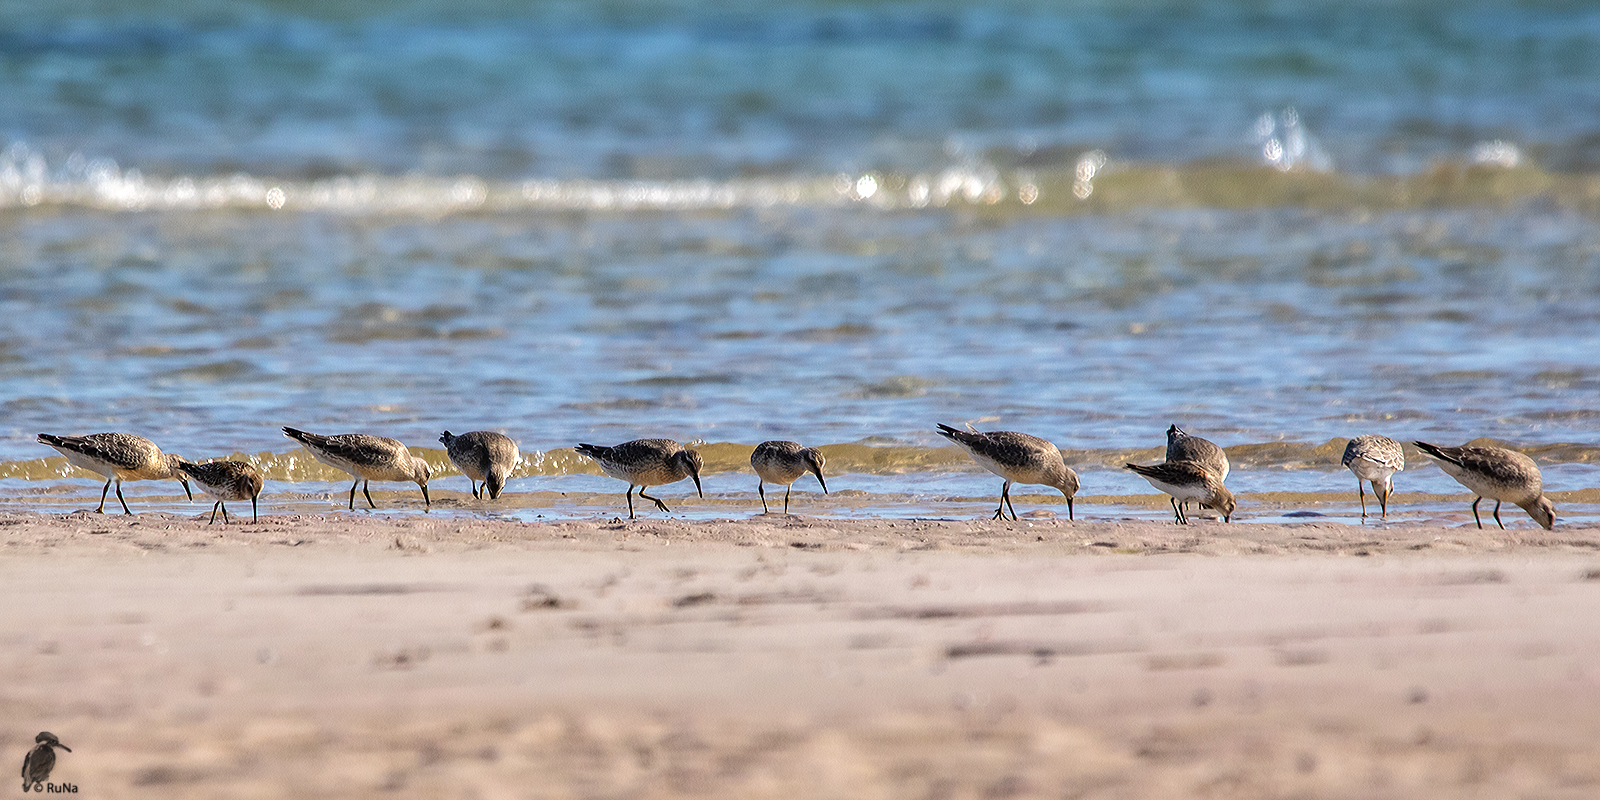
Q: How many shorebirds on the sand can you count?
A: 11